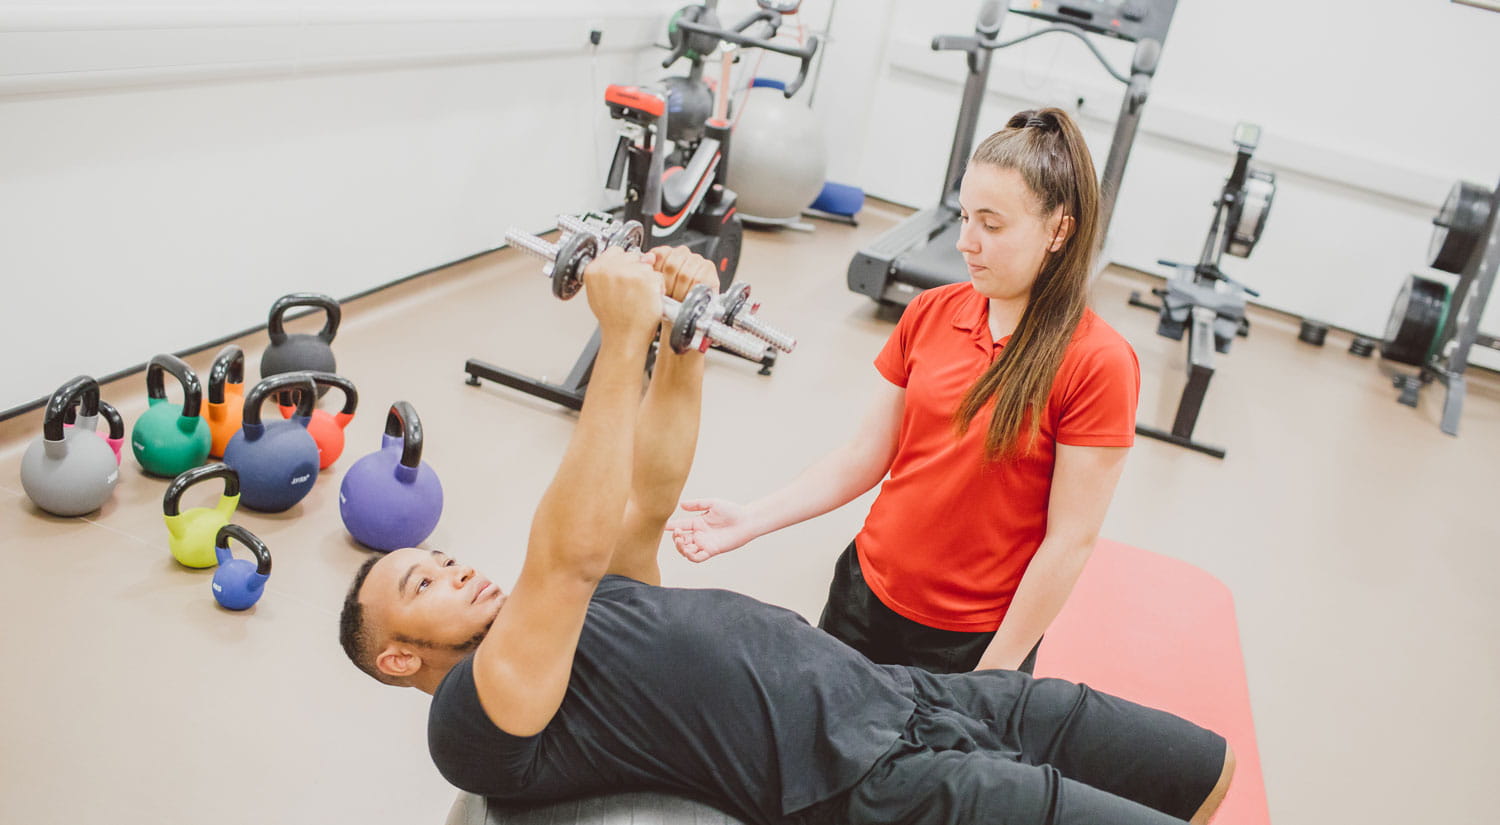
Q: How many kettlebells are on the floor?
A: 10